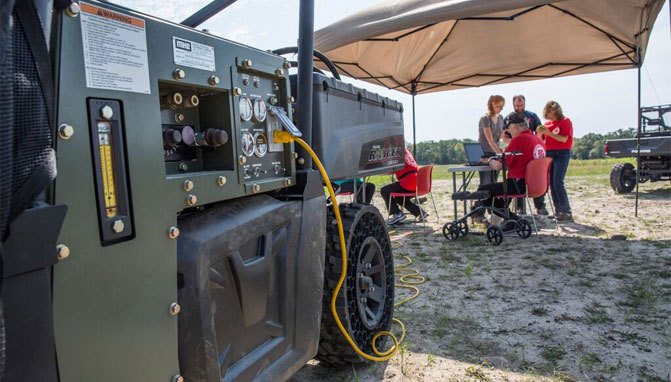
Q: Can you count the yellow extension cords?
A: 1